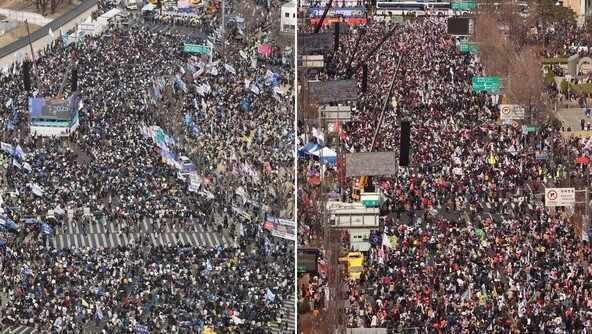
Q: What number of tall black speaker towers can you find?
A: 5